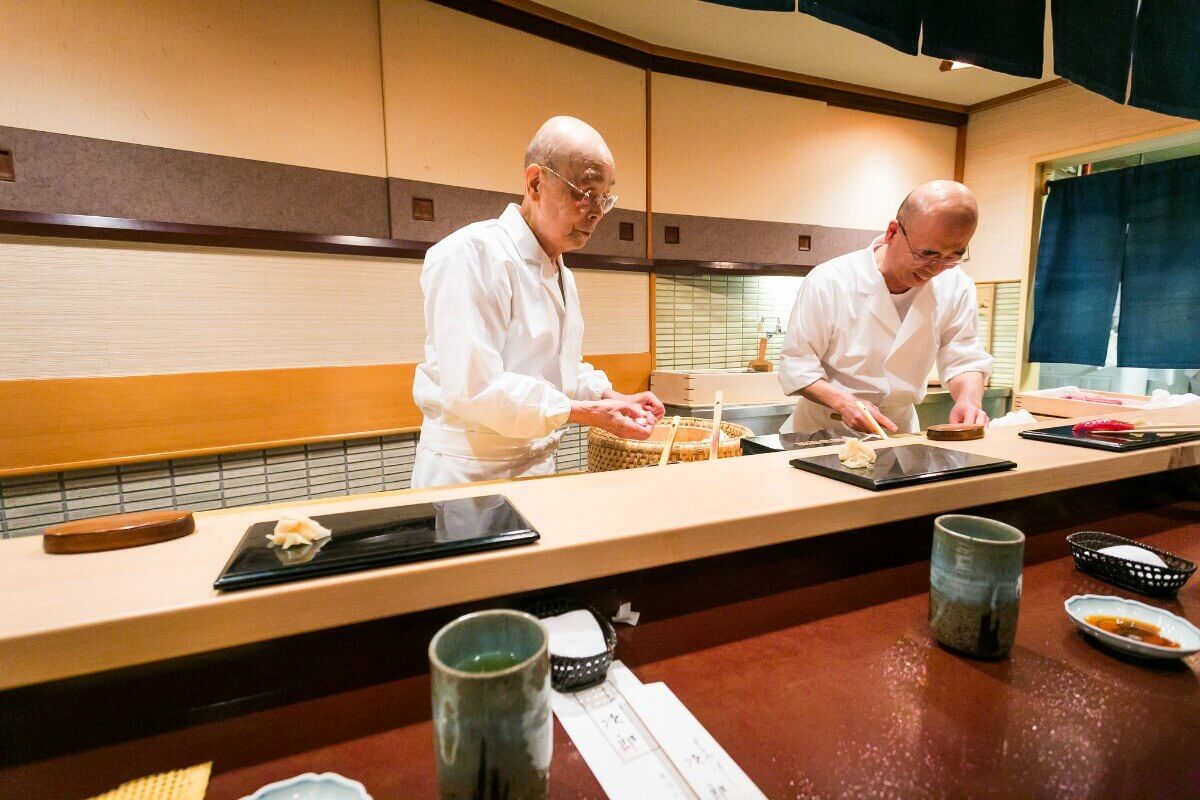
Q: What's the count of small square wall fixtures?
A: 5